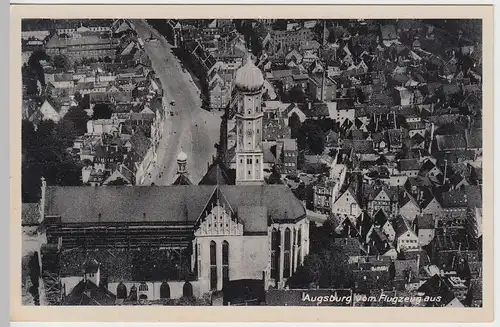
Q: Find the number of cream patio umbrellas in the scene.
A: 0